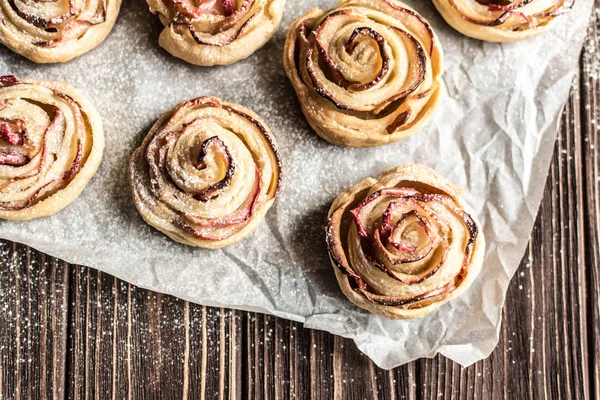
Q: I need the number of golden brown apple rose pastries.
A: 7